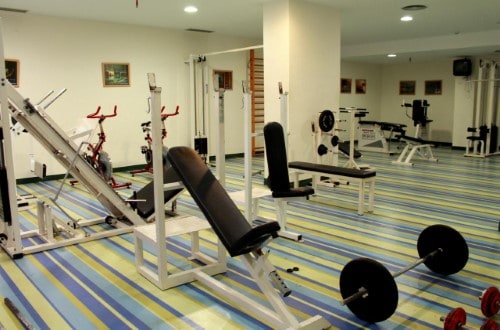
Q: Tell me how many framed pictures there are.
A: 7